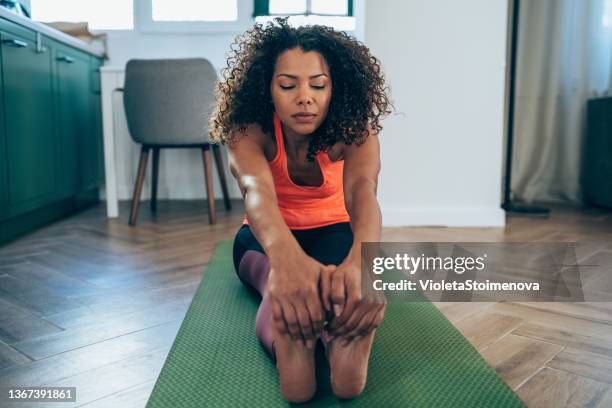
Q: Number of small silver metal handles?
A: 2